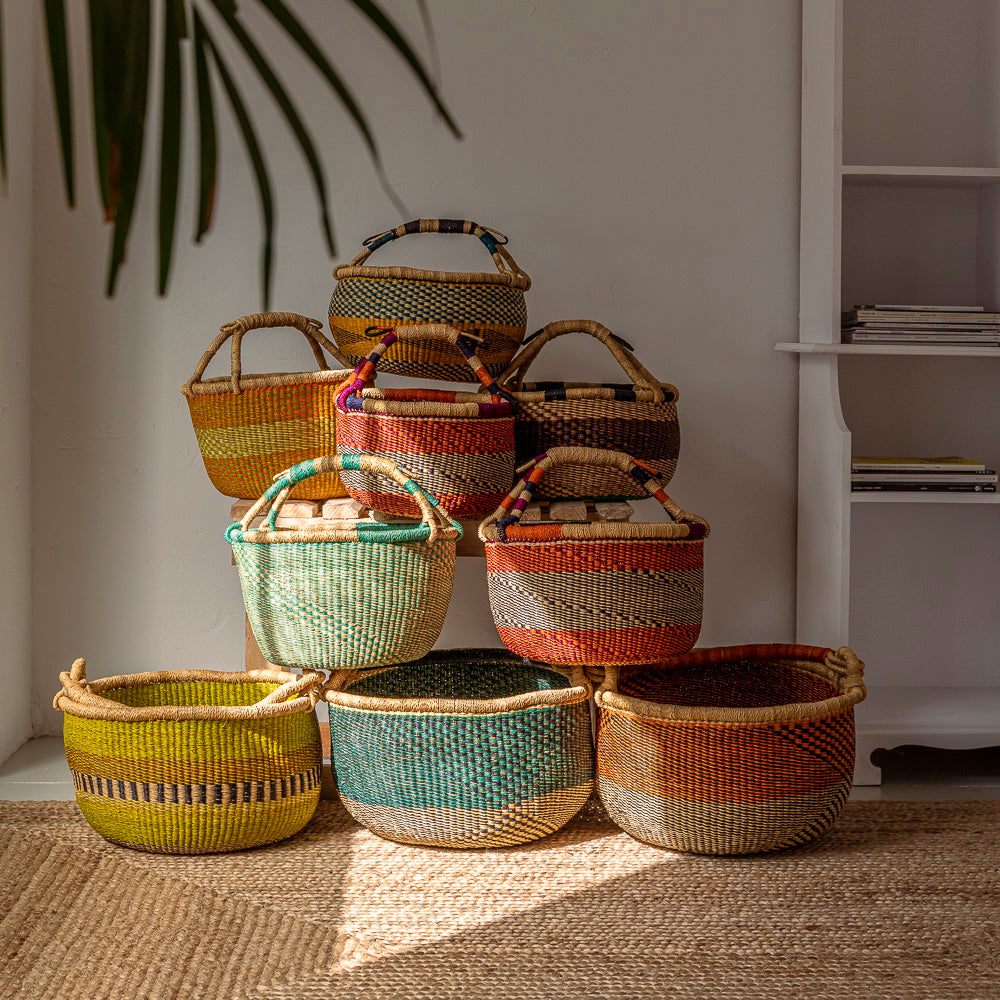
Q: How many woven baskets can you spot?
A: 9